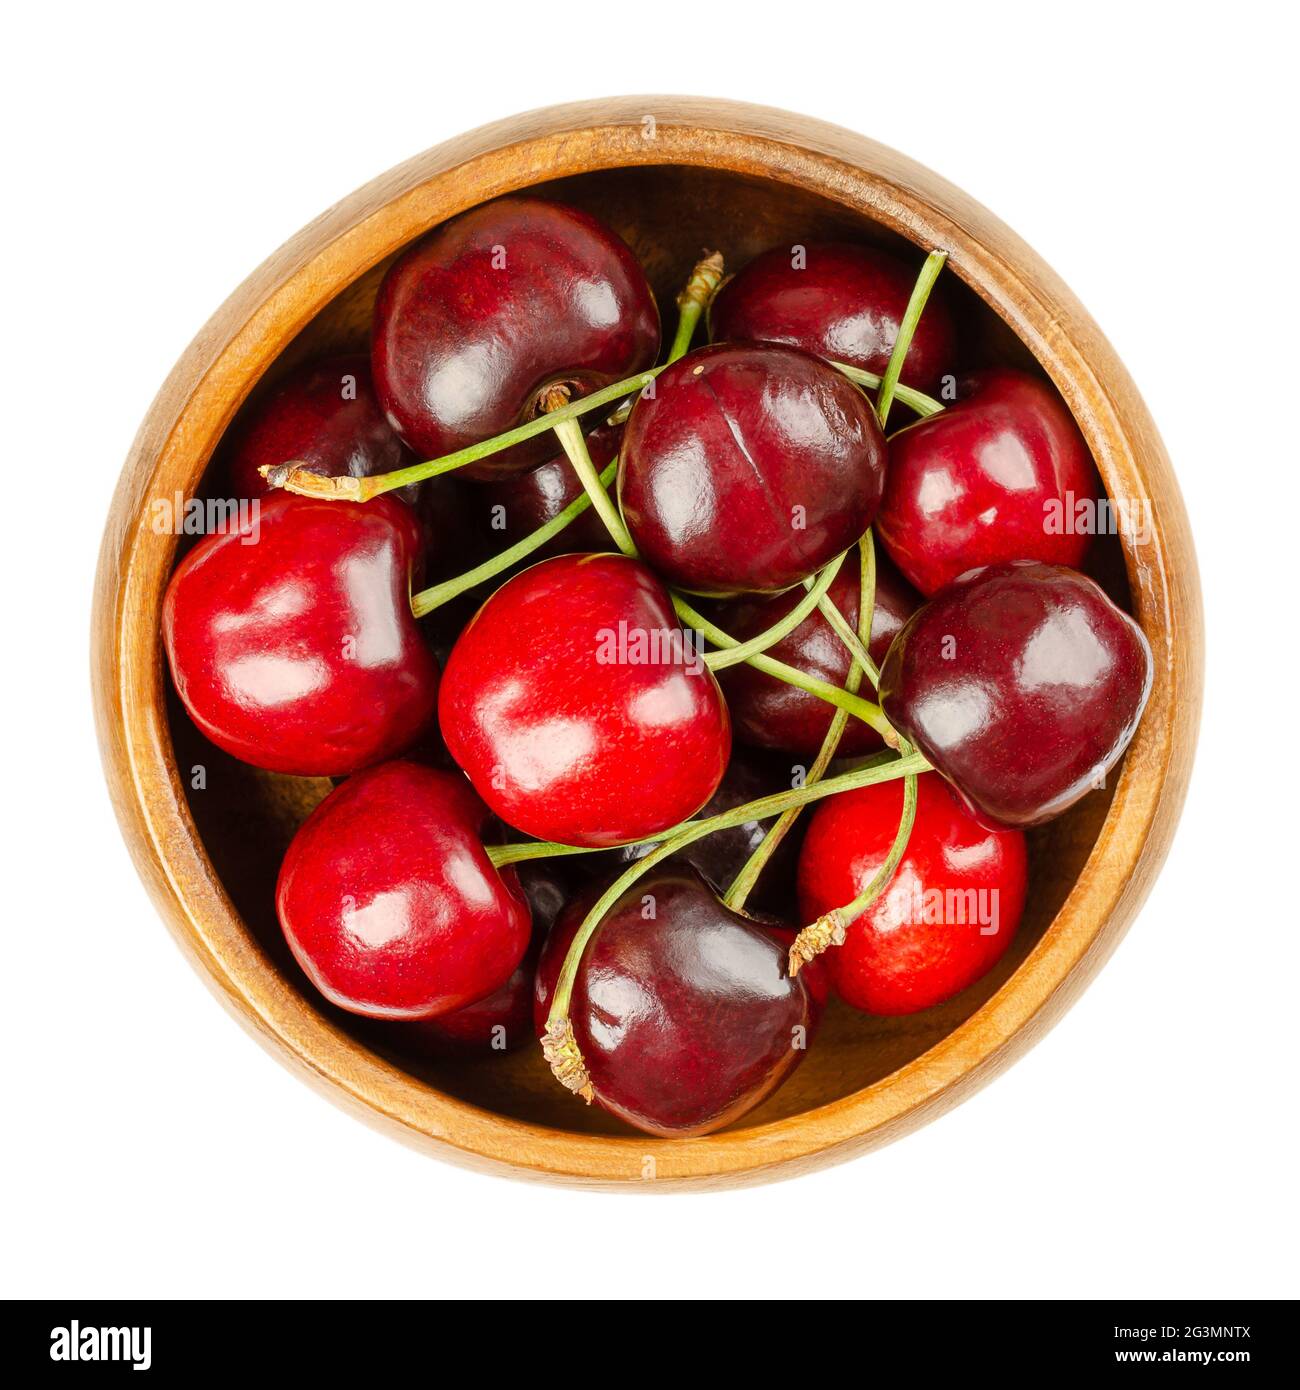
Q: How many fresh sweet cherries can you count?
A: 15